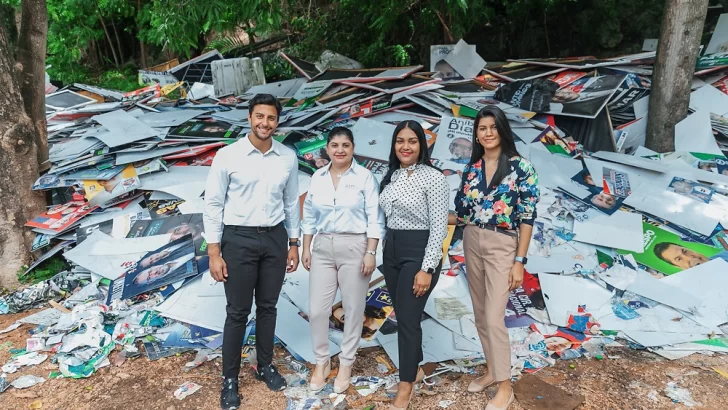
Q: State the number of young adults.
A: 4